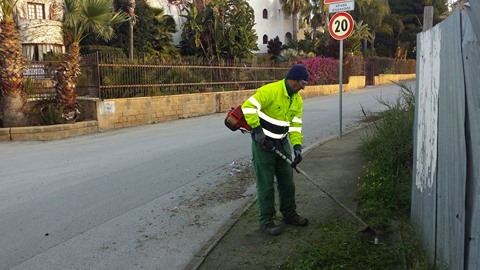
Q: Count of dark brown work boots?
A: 2